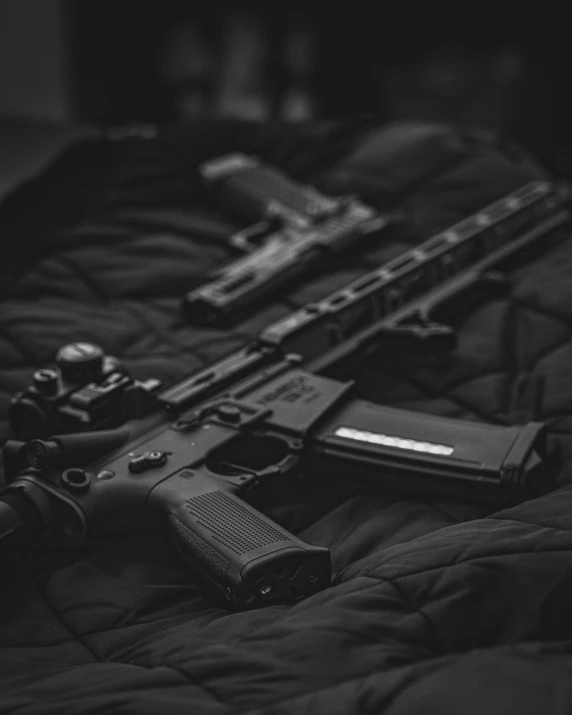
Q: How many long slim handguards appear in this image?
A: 1